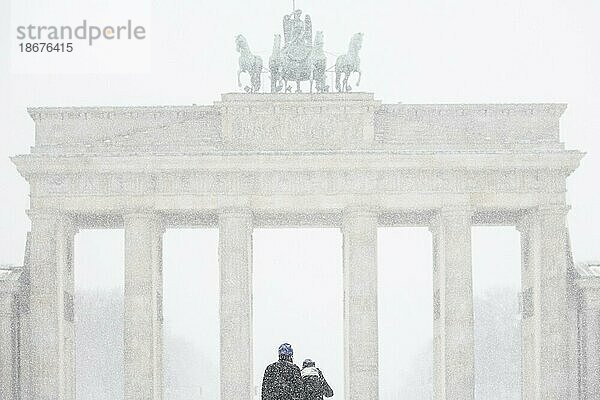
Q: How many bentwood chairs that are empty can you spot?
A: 0